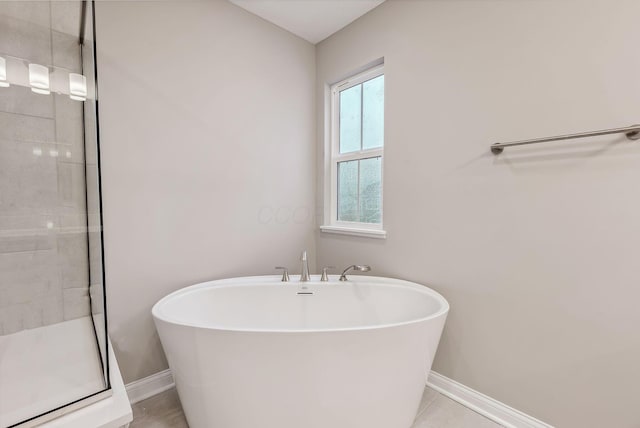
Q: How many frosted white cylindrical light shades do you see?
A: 3